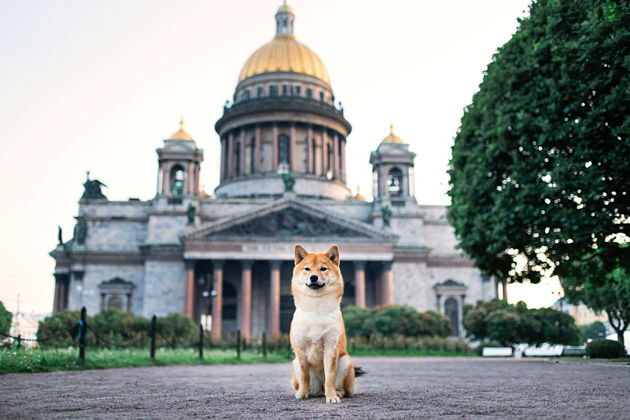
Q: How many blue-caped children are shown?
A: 0